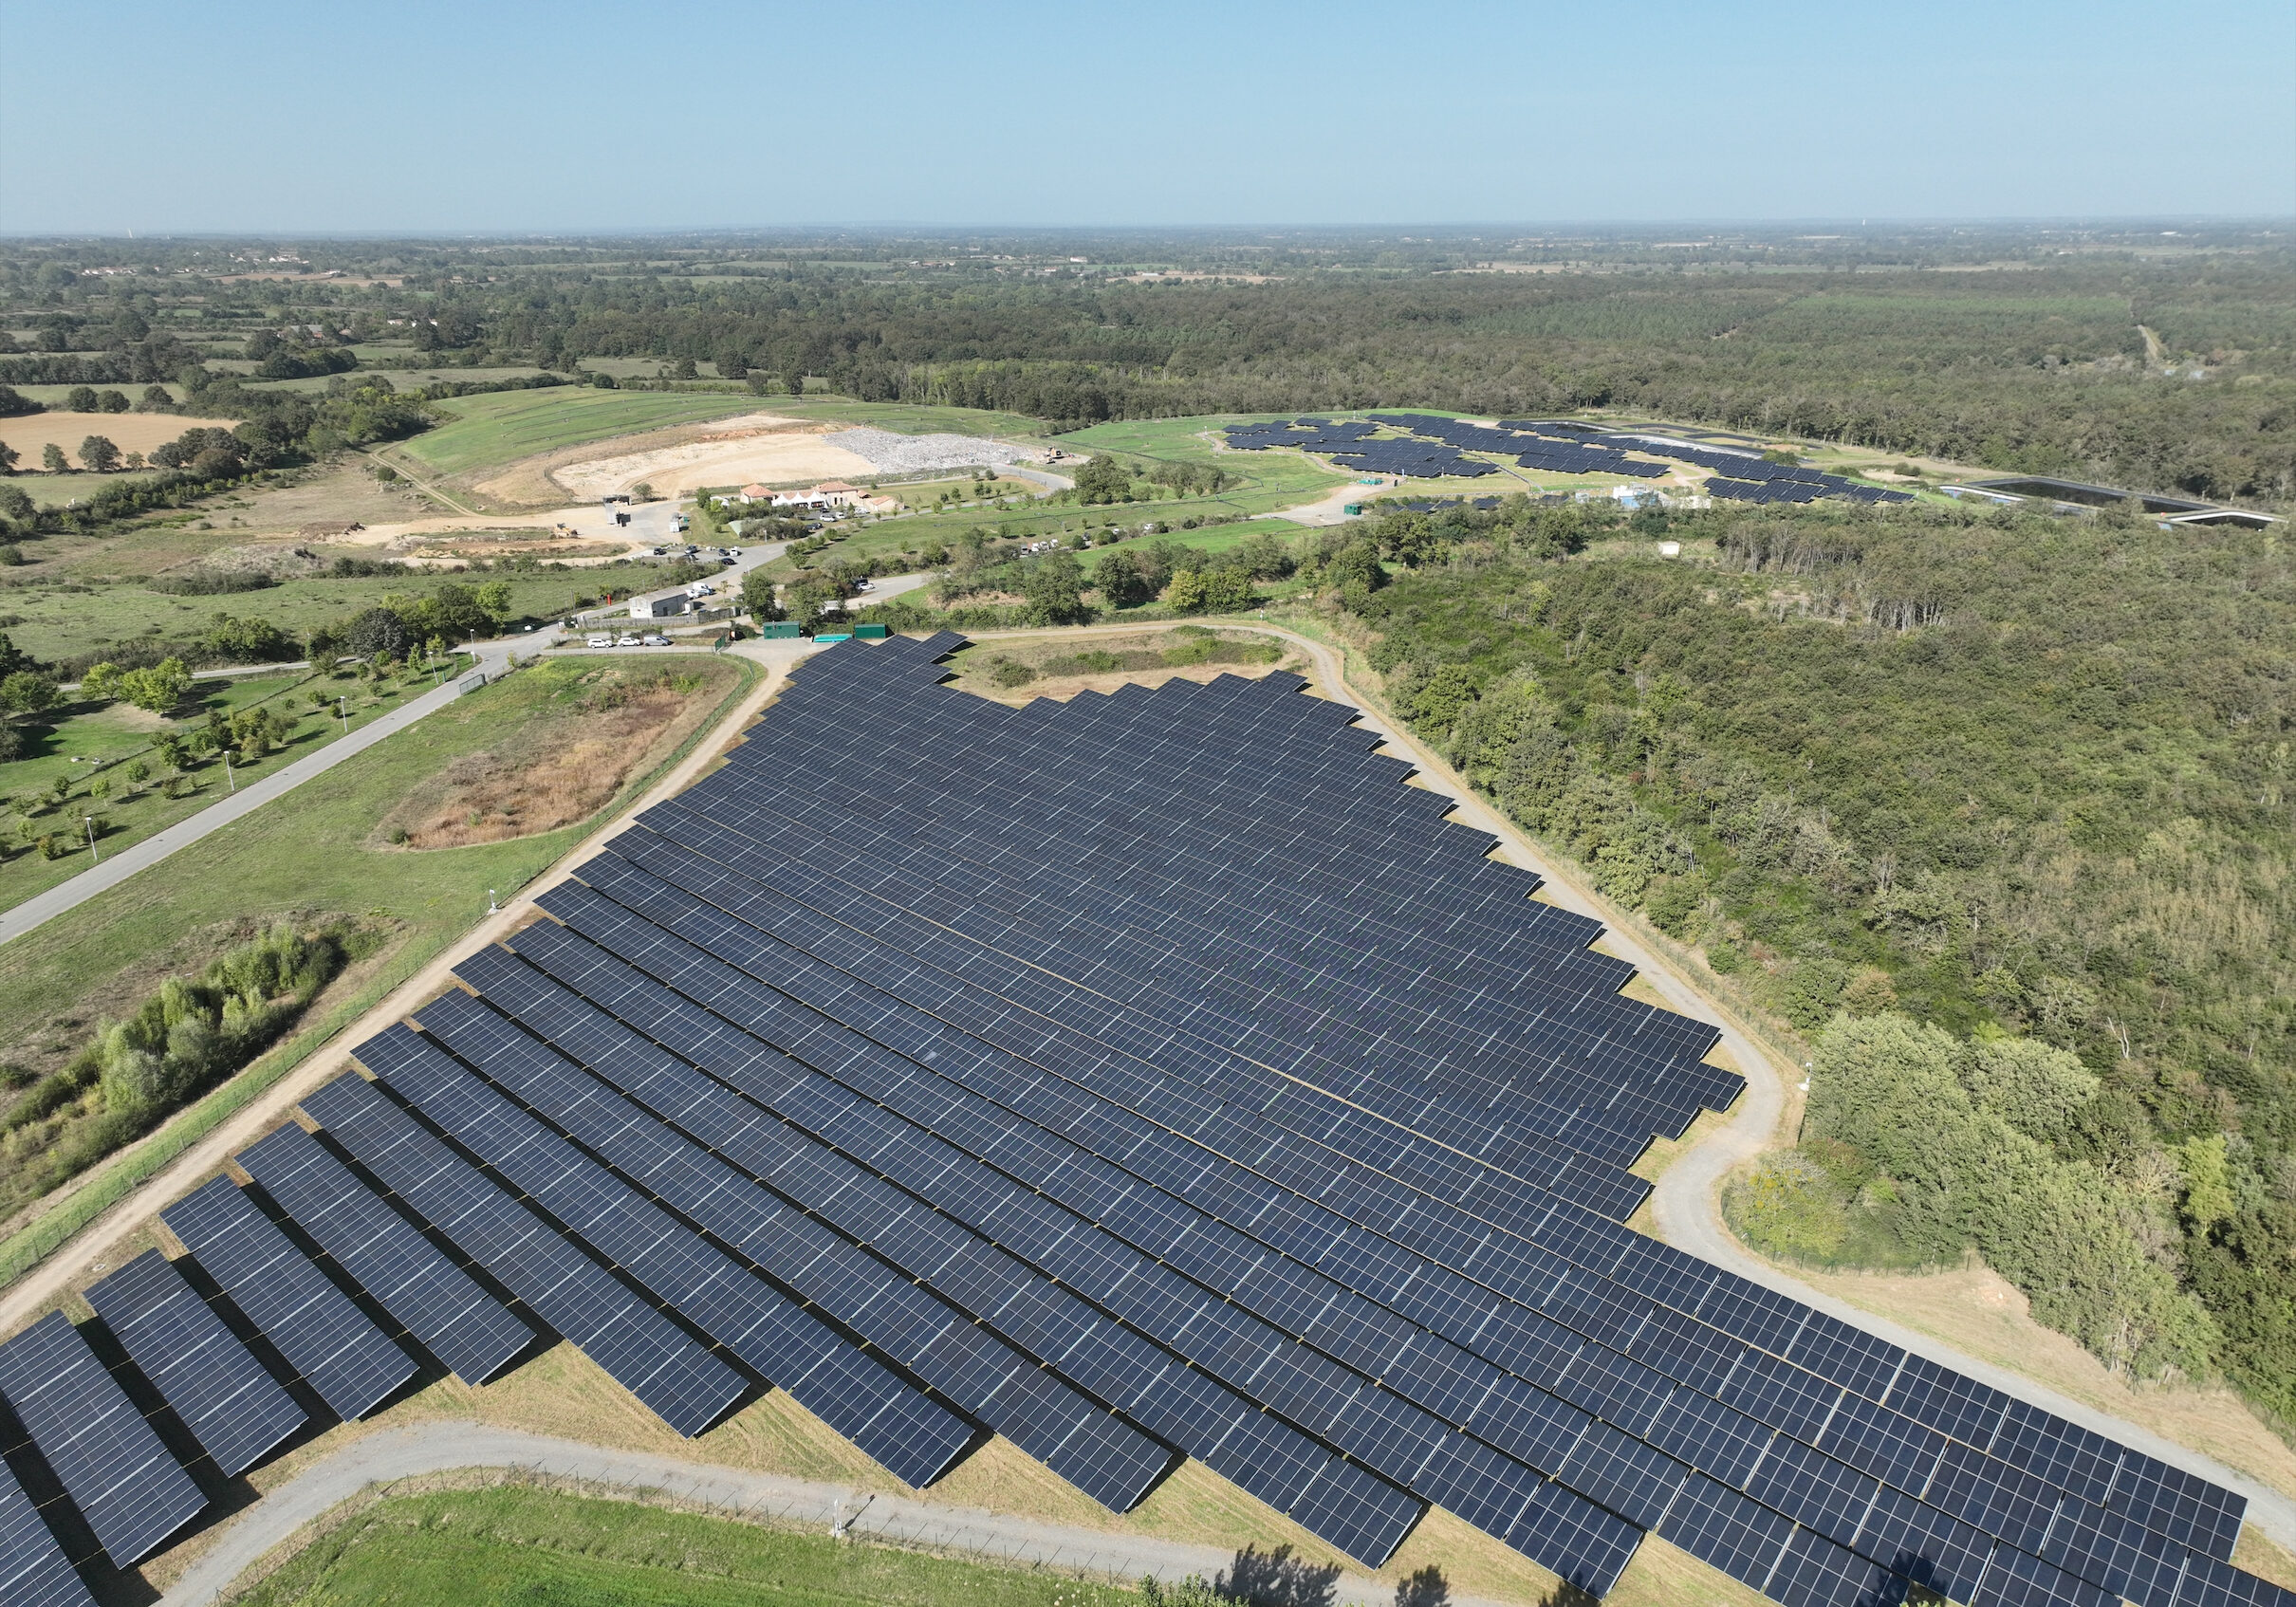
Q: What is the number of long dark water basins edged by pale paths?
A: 2